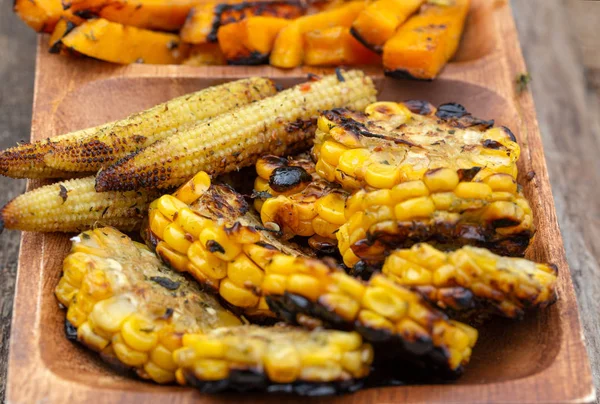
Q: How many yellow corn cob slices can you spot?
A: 8